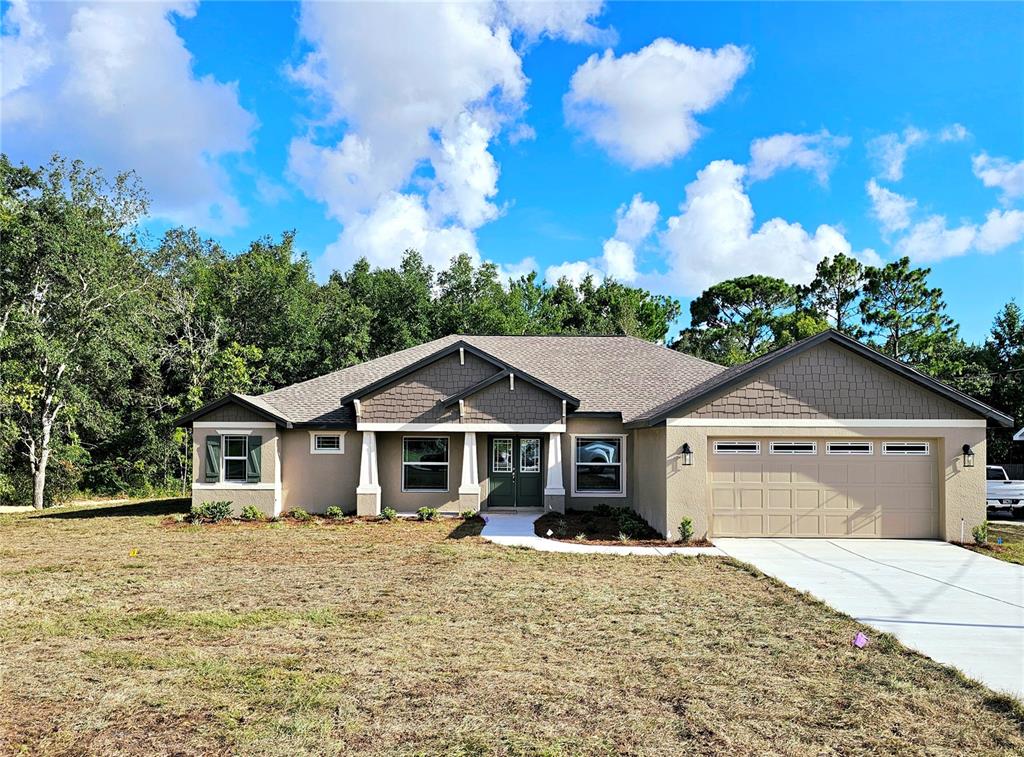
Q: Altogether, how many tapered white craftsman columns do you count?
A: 3